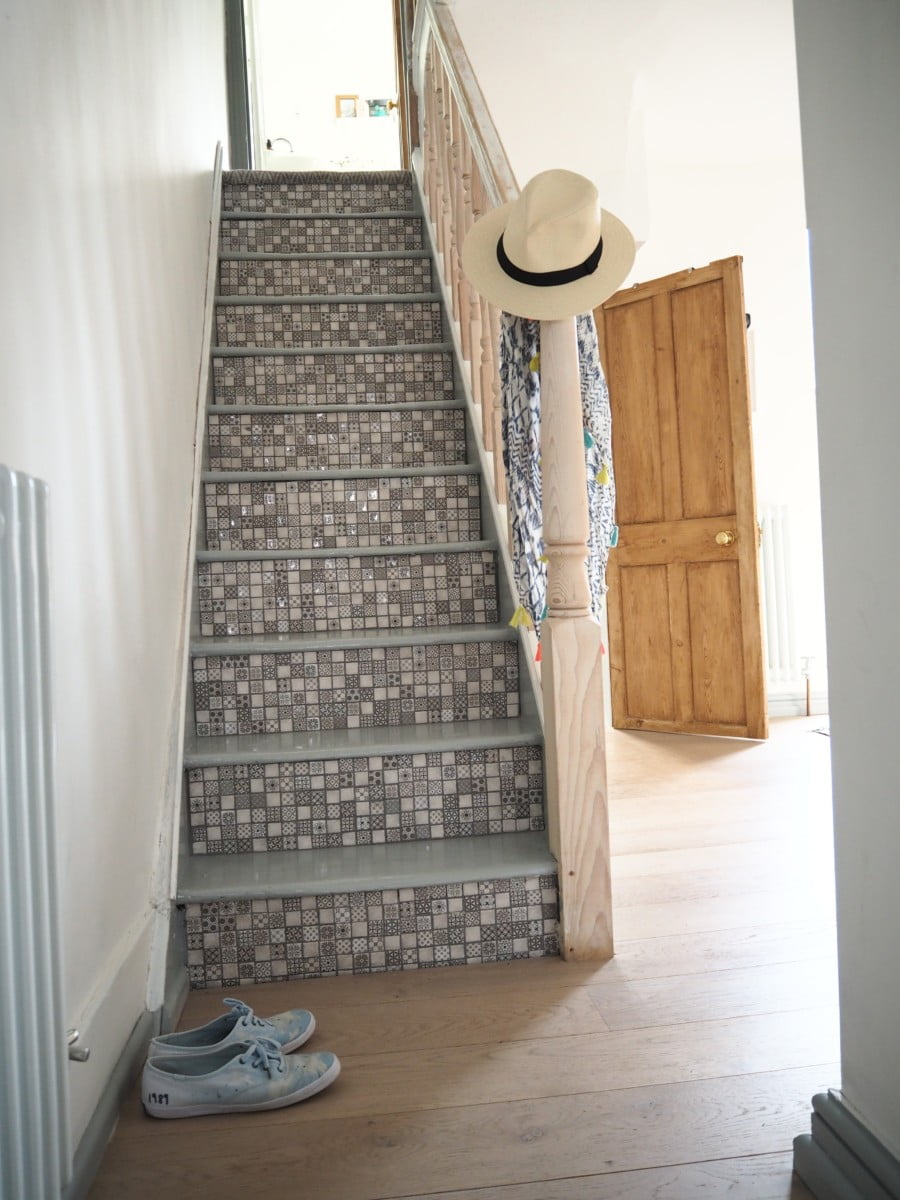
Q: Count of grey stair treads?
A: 10